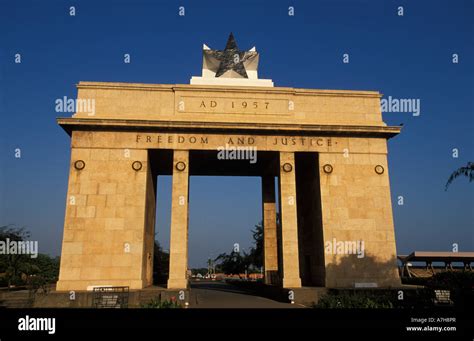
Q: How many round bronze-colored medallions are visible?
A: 6